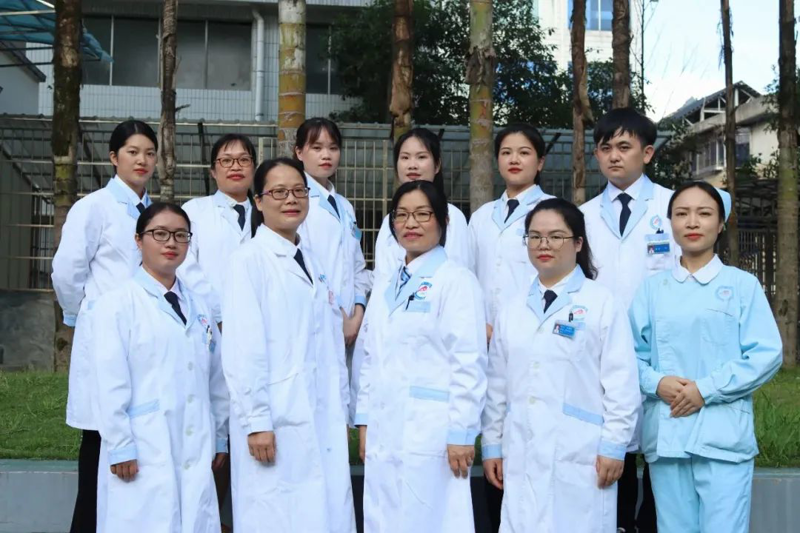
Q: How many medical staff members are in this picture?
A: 11